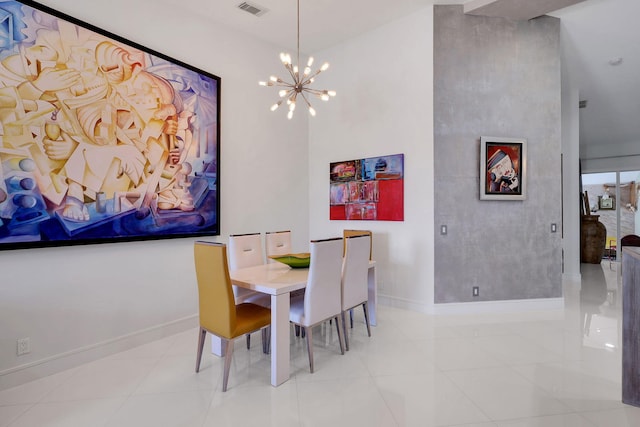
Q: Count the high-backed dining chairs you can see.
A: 6